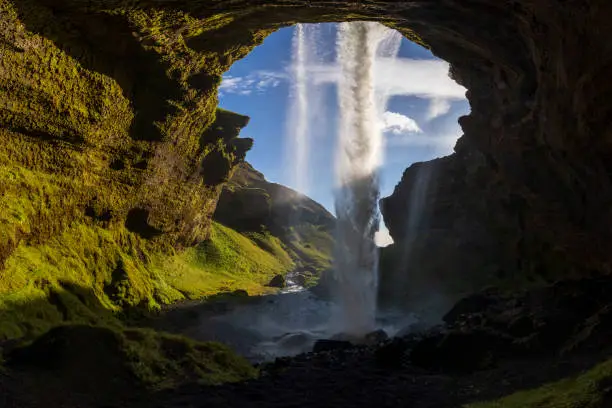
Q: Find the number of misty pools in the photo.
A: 1